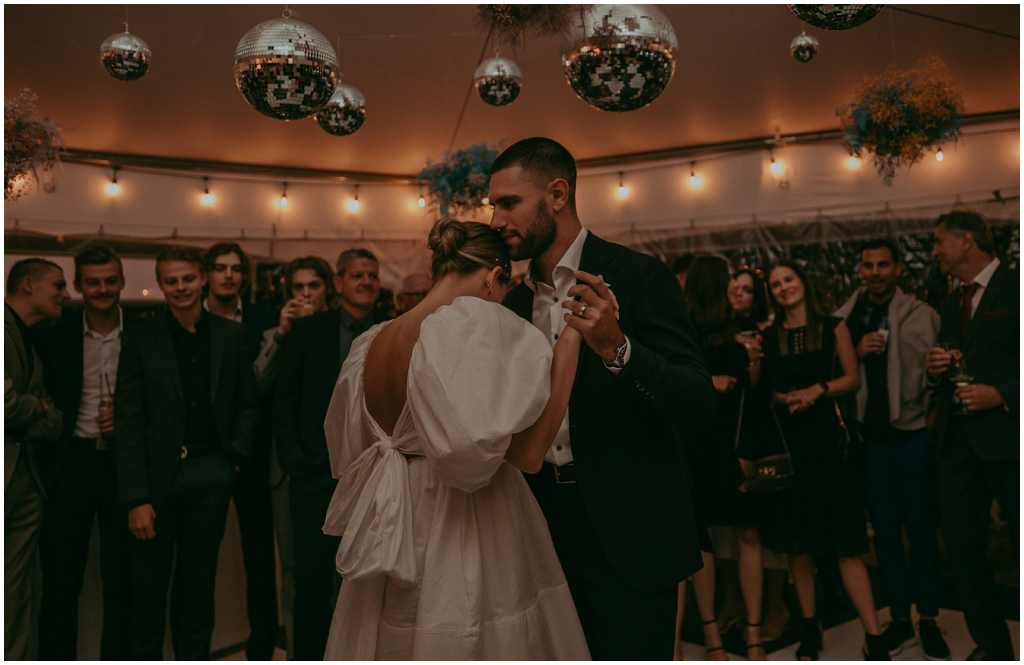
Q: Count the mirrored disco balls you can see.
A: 7